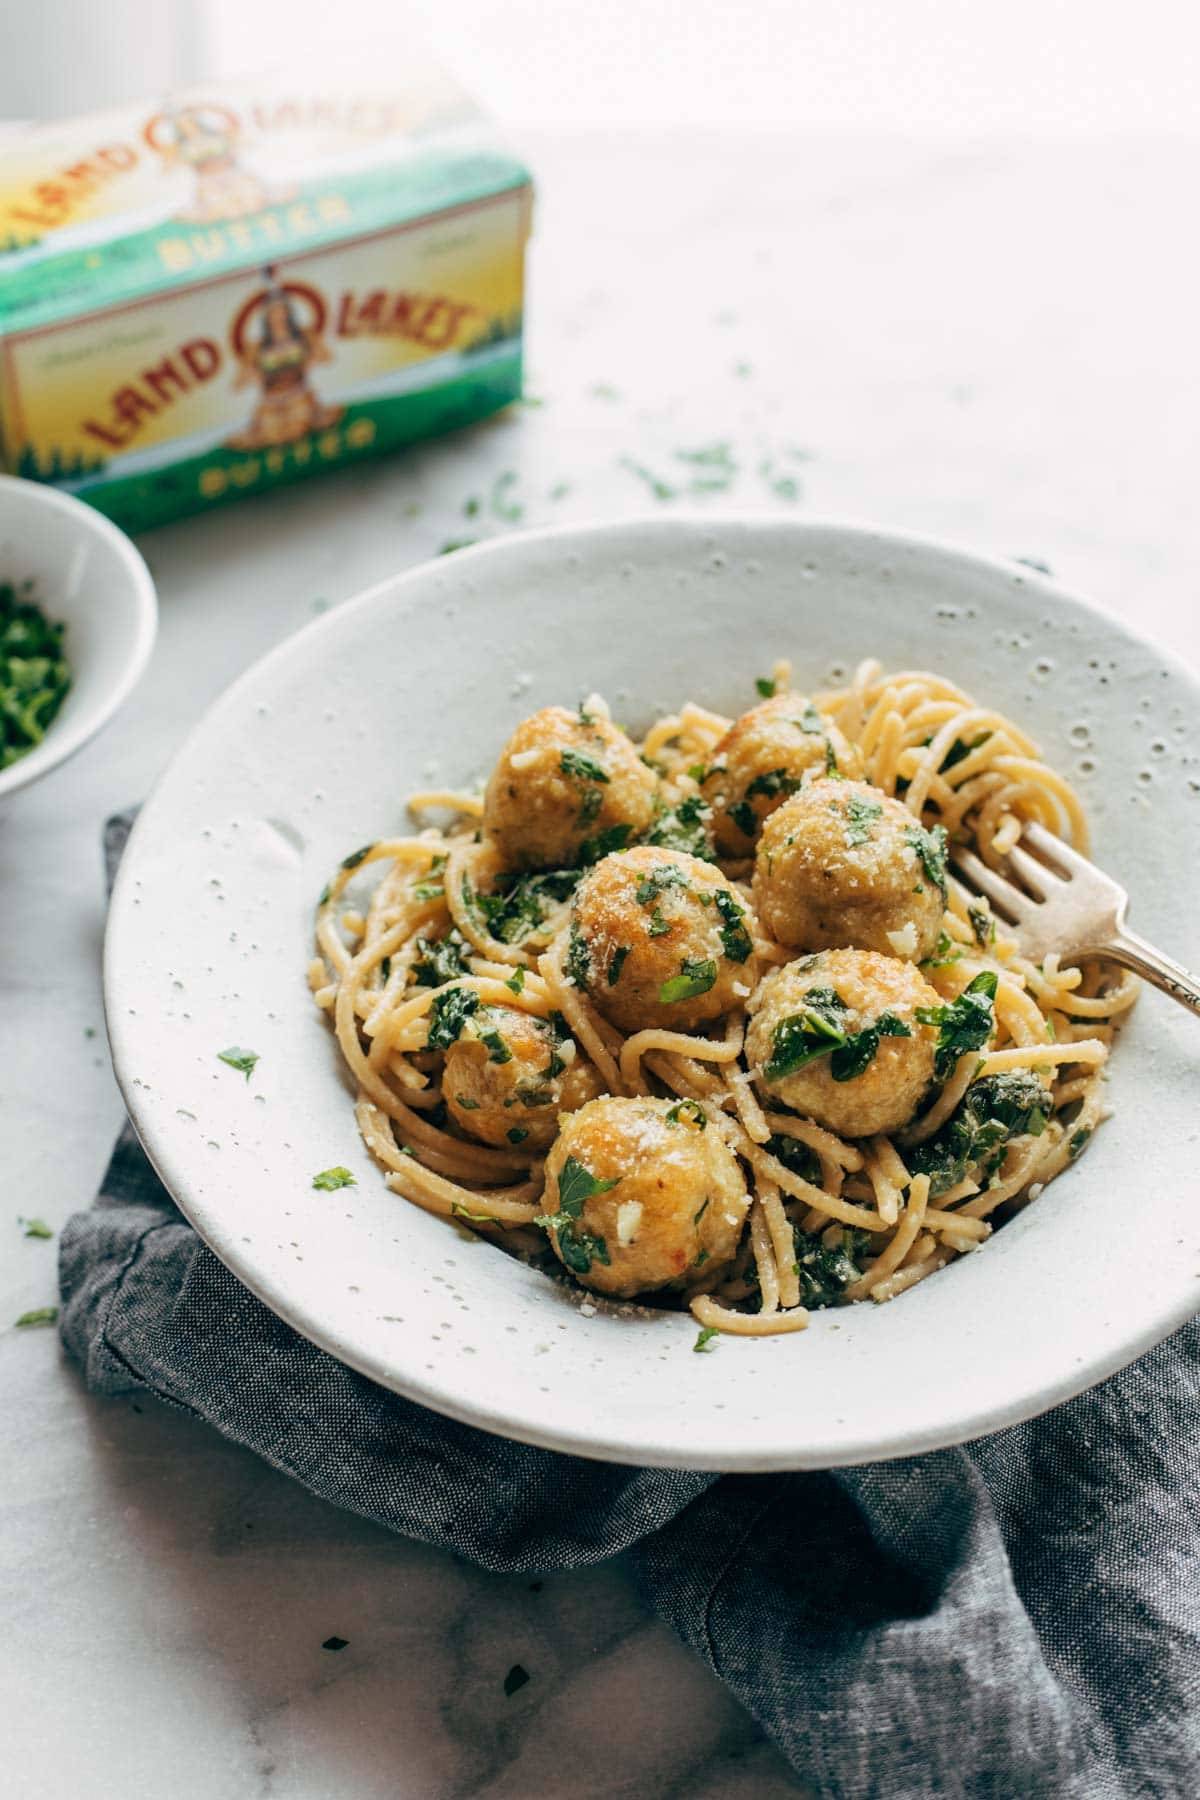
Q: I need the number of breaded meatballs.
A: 7